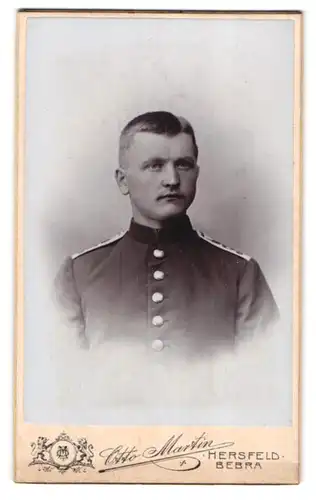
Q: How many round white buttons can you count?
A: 5